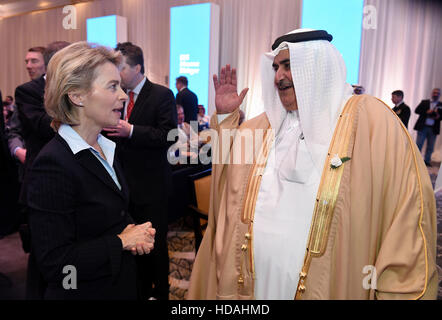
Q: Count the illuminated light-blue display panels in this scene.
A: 3